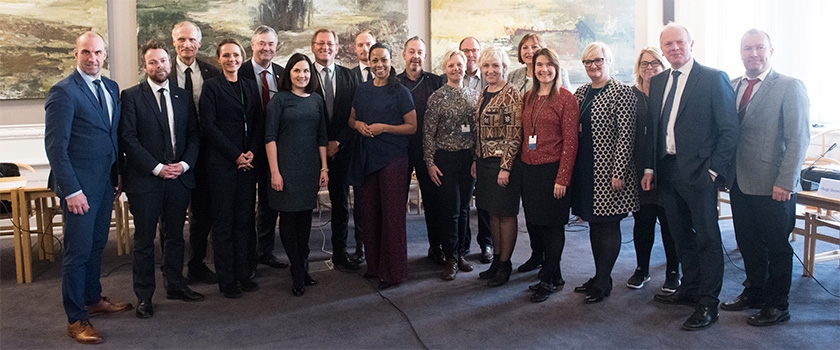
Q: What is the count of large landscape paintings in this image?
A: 3